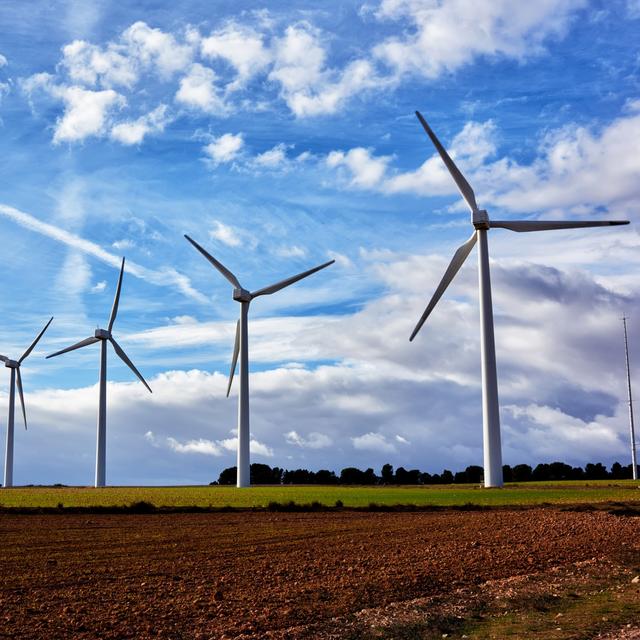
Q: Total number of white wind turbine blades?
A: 12